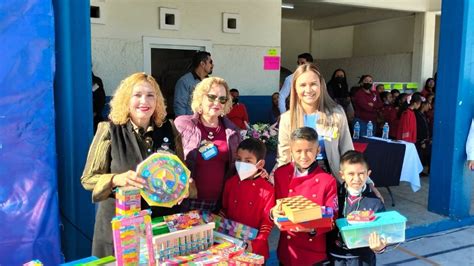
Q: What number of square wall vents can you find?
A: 3